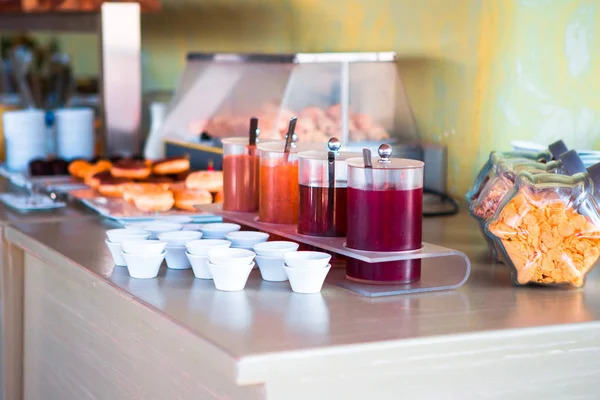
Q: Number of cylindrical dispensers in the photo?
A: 4